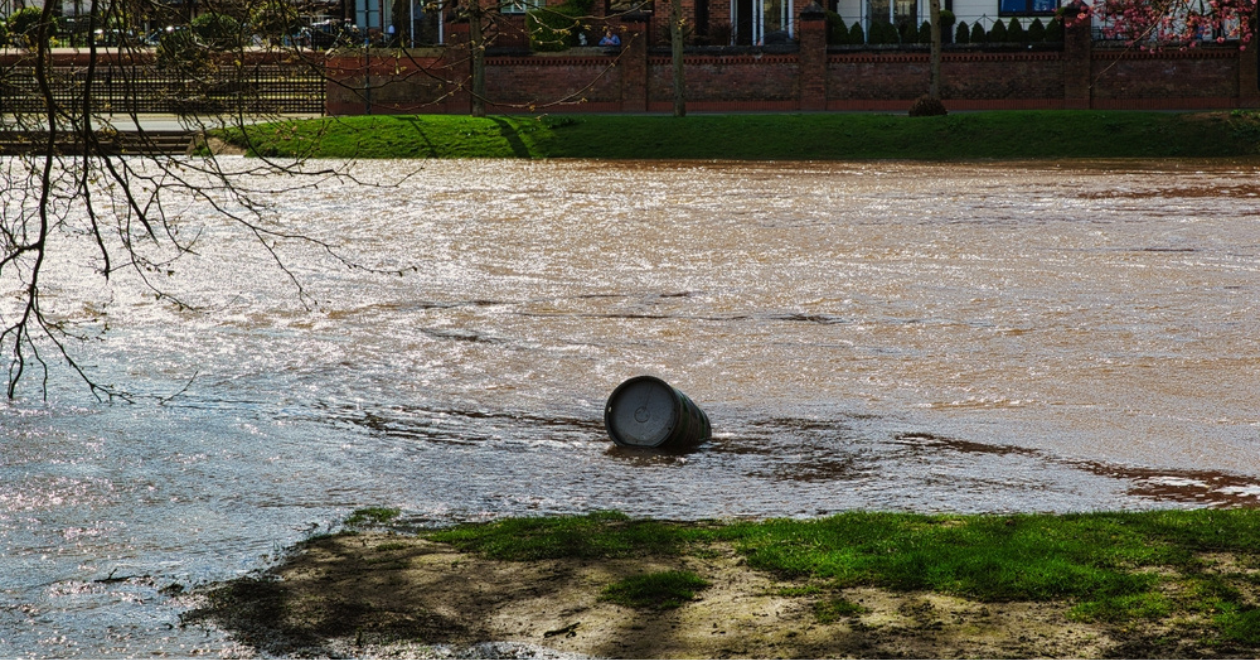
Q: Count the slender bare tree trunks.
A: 3